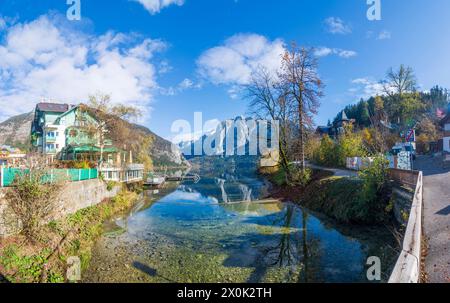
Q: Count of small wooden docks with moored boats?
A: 1